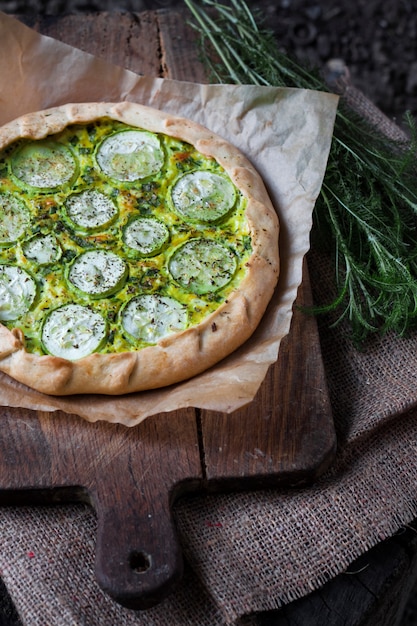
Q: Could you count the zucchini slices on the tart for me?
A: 12